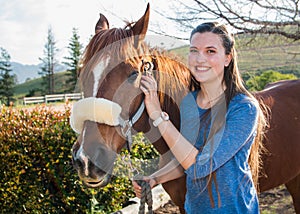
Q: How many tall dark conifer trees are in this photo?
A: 3